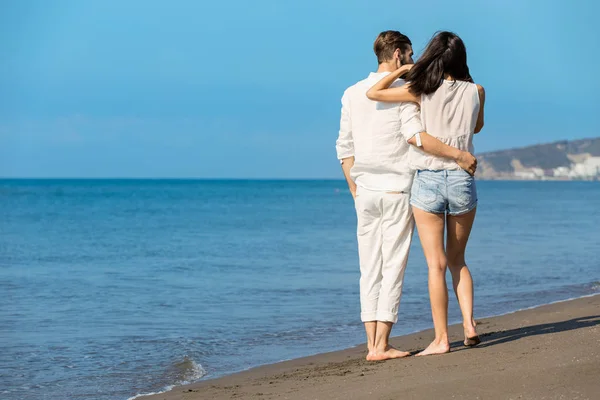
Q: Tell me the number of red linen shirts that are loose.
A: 0